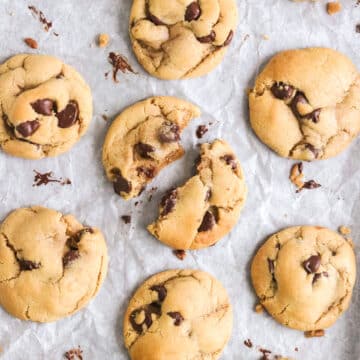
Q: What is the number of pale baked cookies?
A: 7